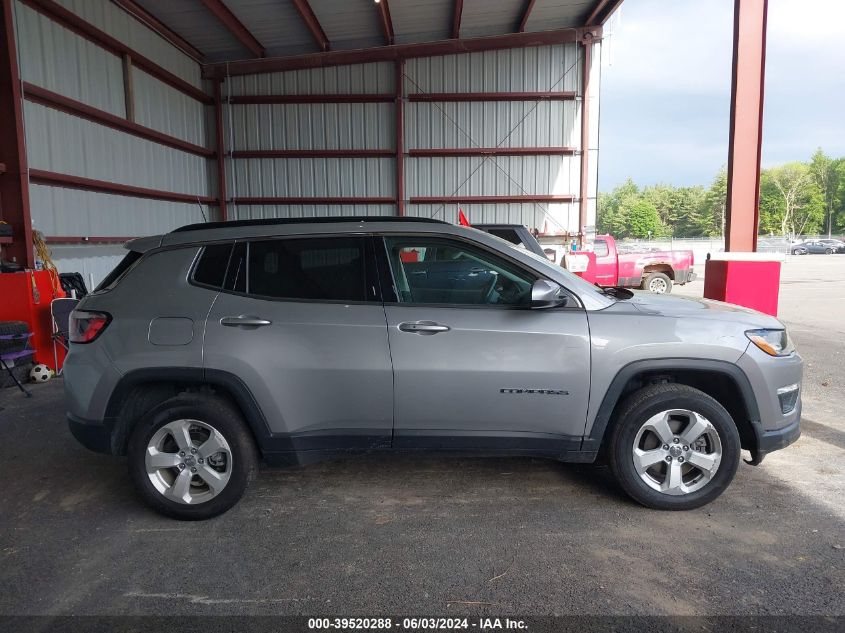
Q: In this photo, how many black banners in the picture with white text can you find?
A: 1